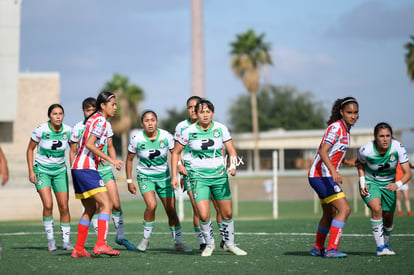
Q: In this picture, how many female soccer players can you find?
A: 8